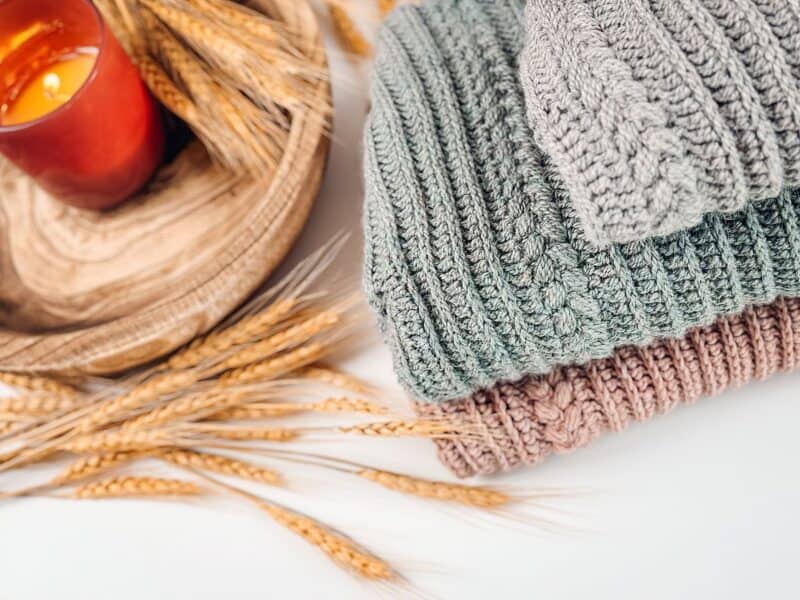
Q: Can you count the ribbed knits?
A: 3